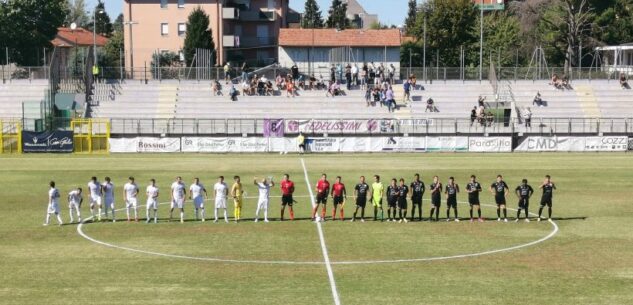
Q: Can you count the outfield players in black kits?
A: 10